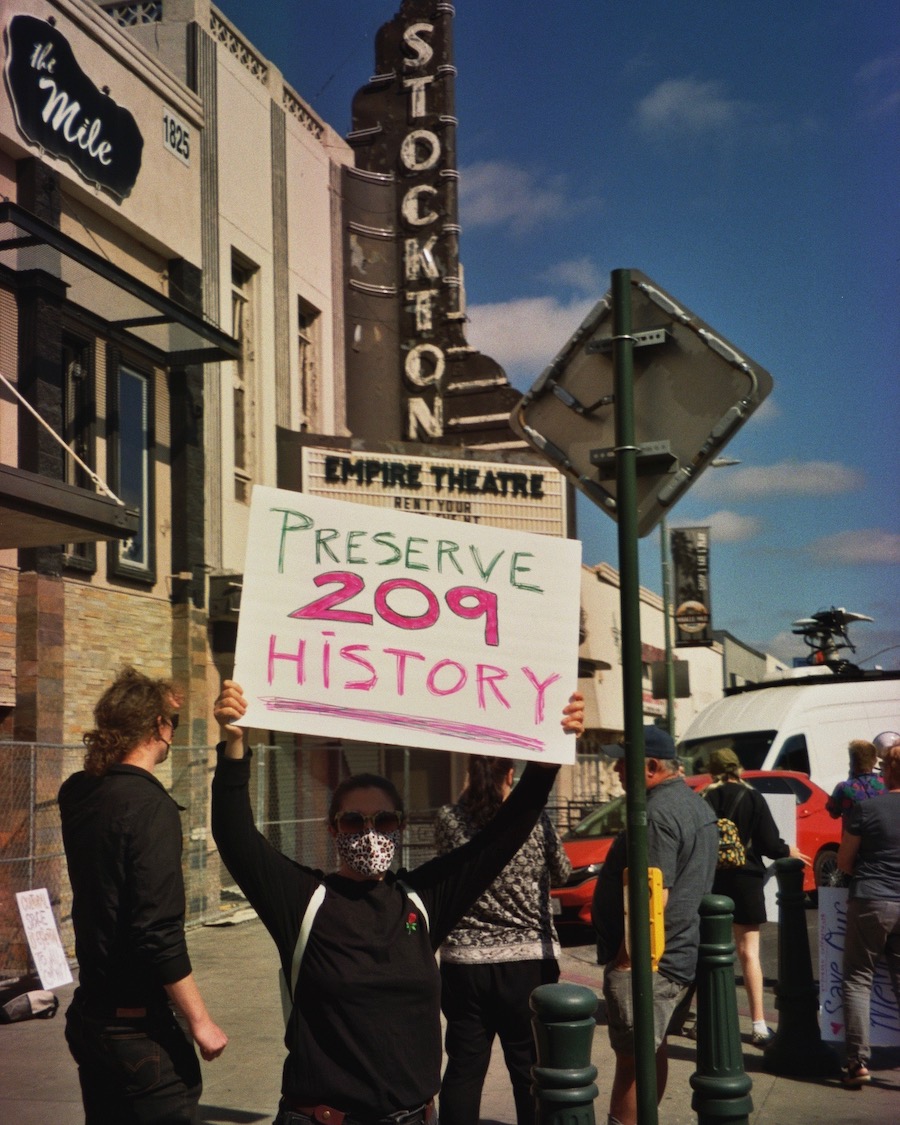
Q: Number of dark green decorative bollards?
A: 3